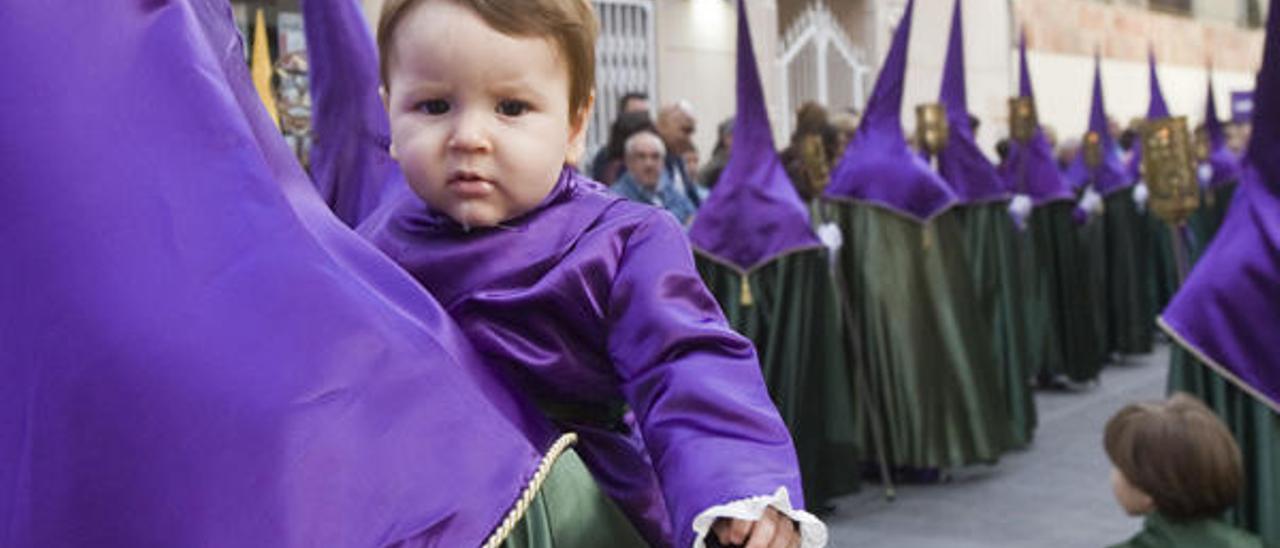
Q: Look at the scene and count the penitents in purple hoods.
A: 10